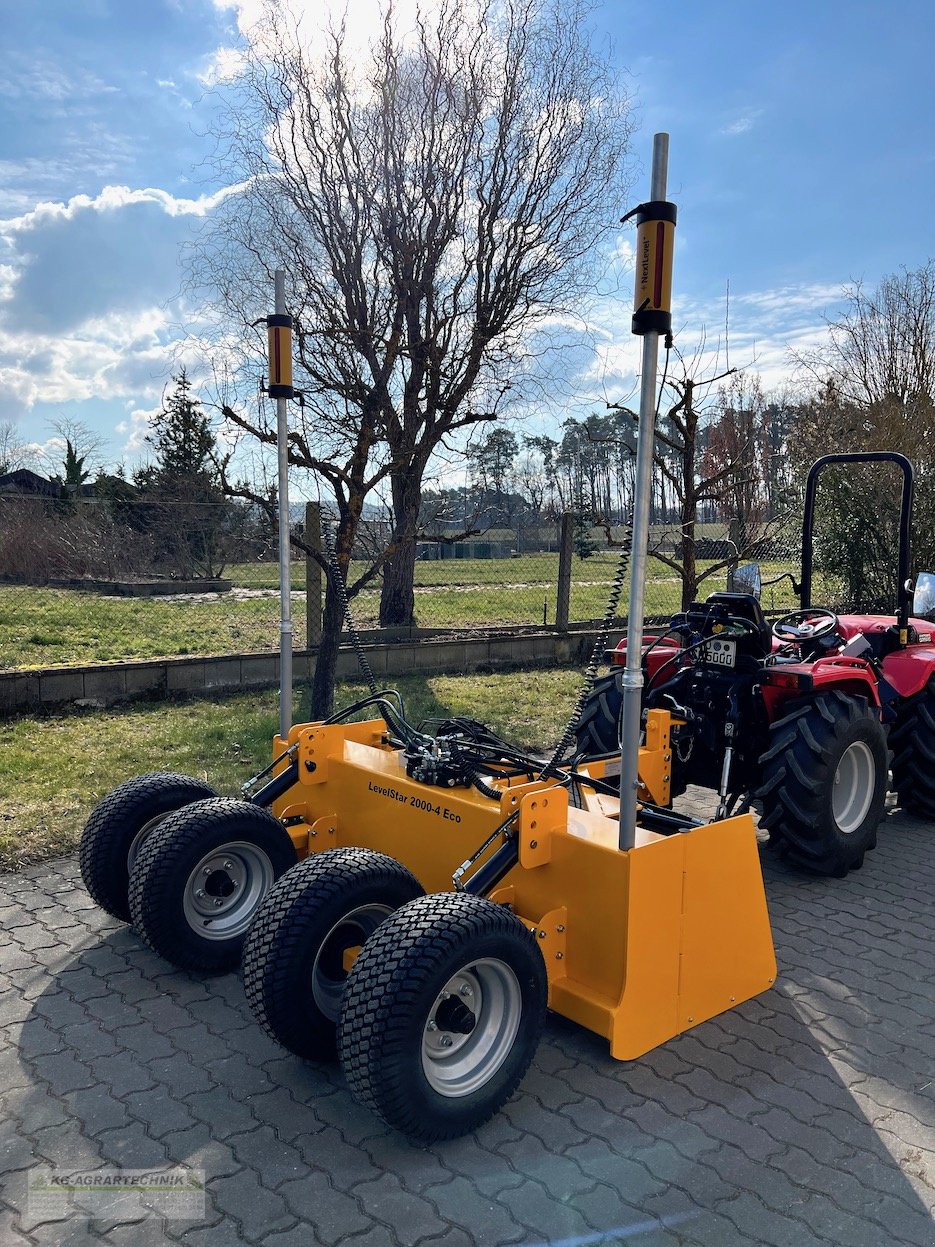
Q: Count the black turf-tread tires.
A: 4